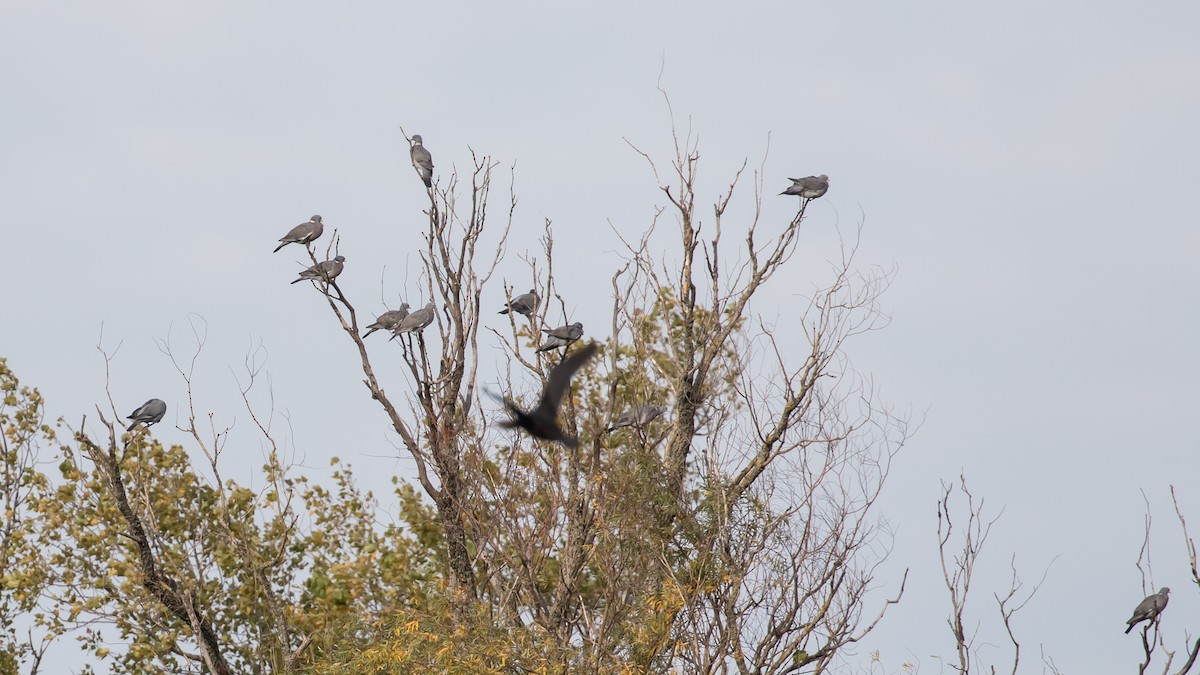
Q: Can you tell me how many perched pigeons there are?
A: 11